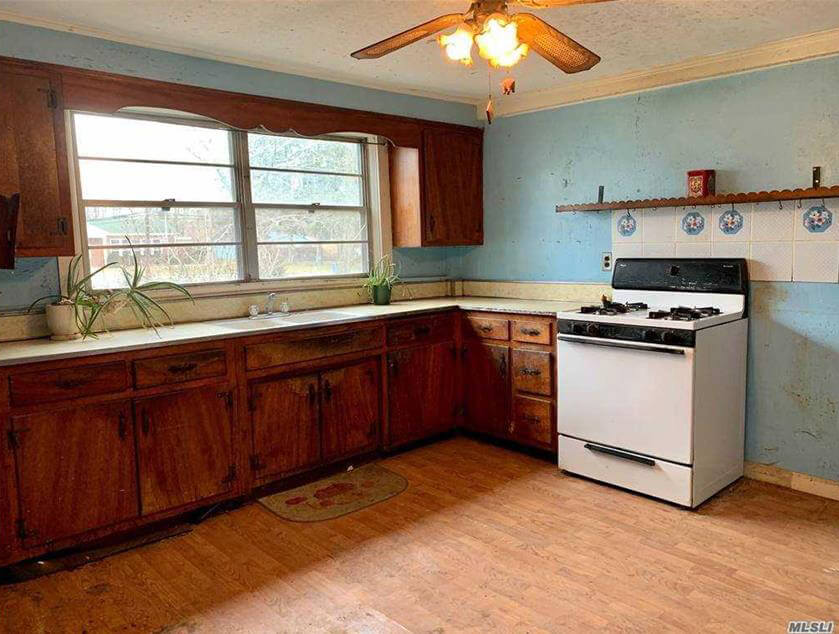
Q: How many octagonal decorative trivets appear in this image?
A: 4